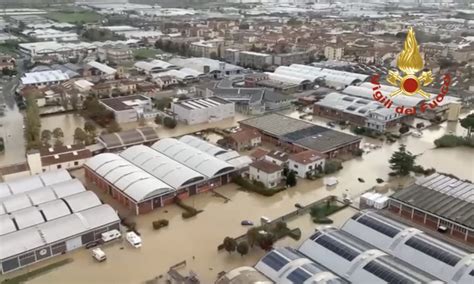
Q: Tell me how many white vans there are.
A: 3